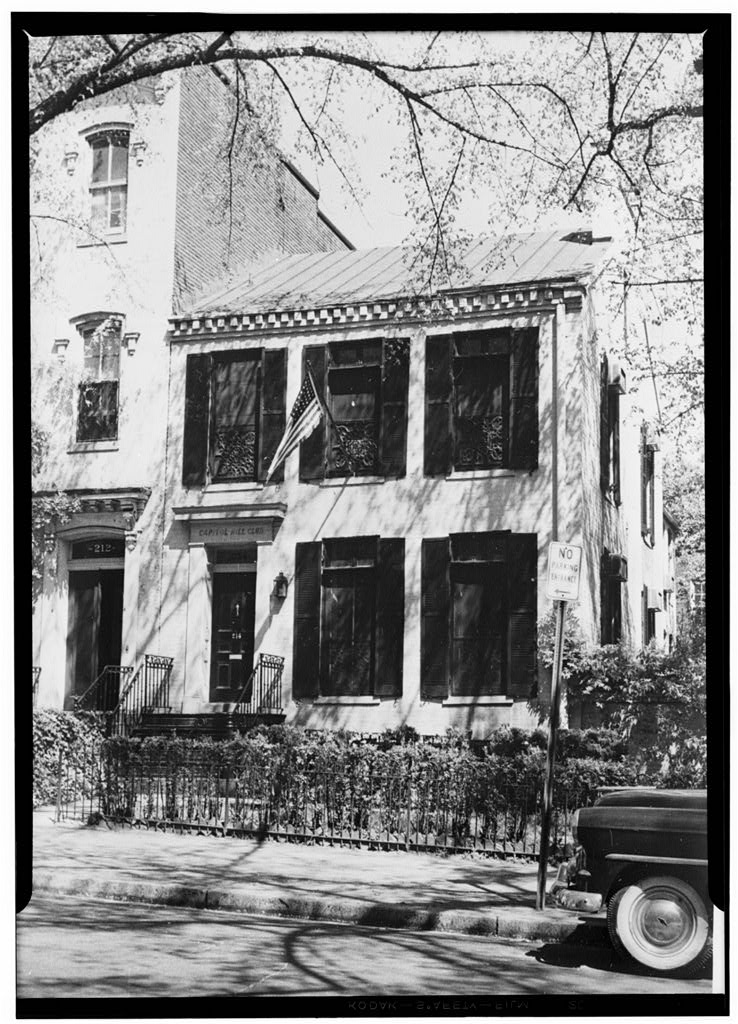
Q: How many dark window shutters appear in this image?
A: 10